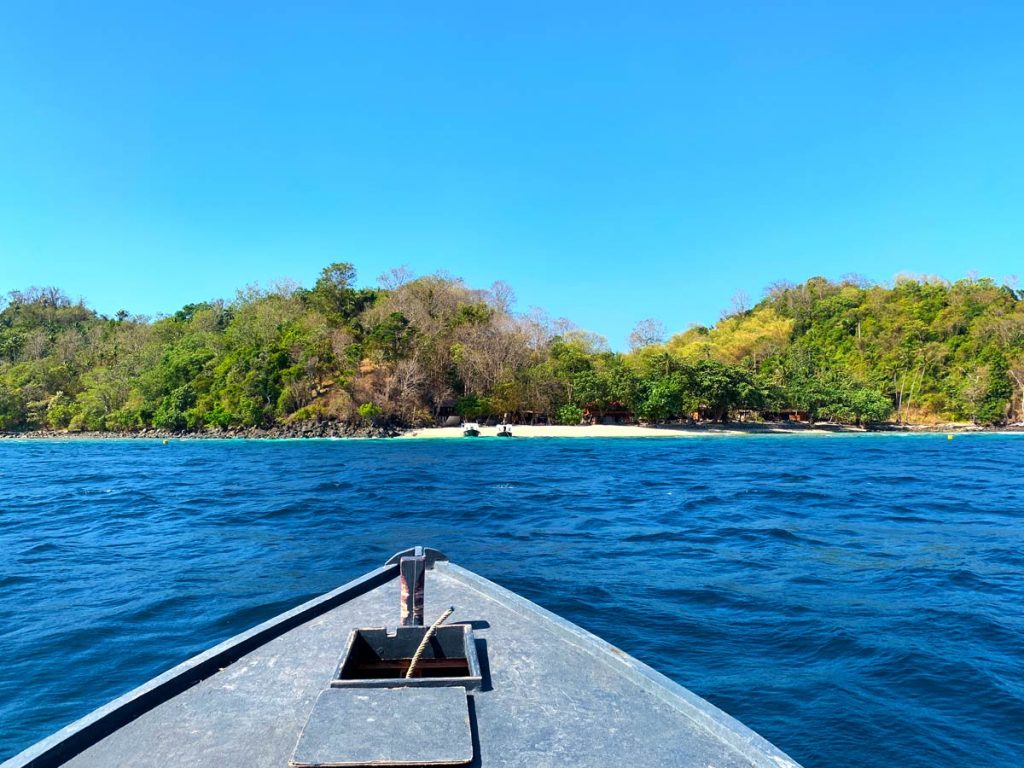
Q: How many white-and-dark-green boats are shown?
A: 2